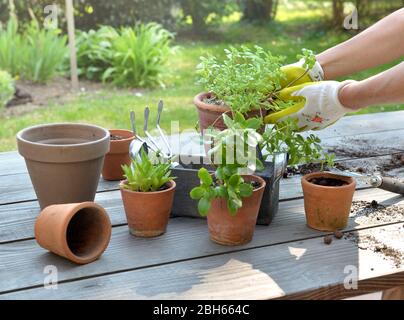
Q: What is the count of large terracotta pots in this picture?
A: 1